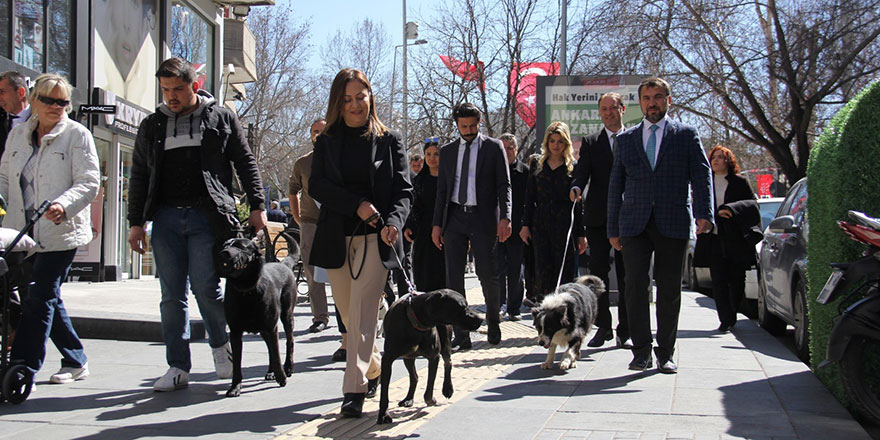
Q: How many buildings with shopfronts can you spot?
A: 1